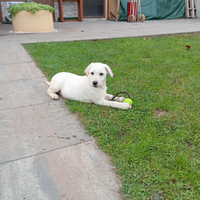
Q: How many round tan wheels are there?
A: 2